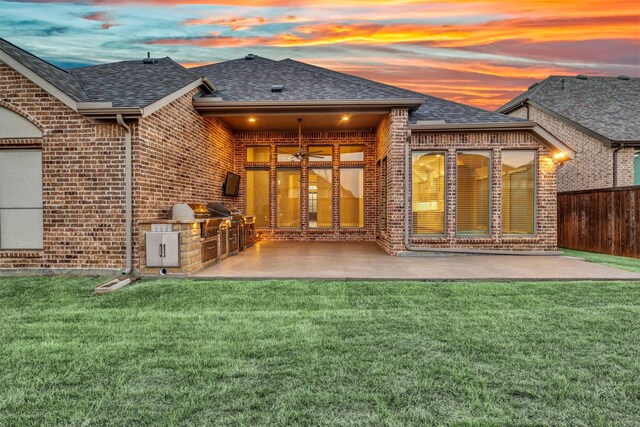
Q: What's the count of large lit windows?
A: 7